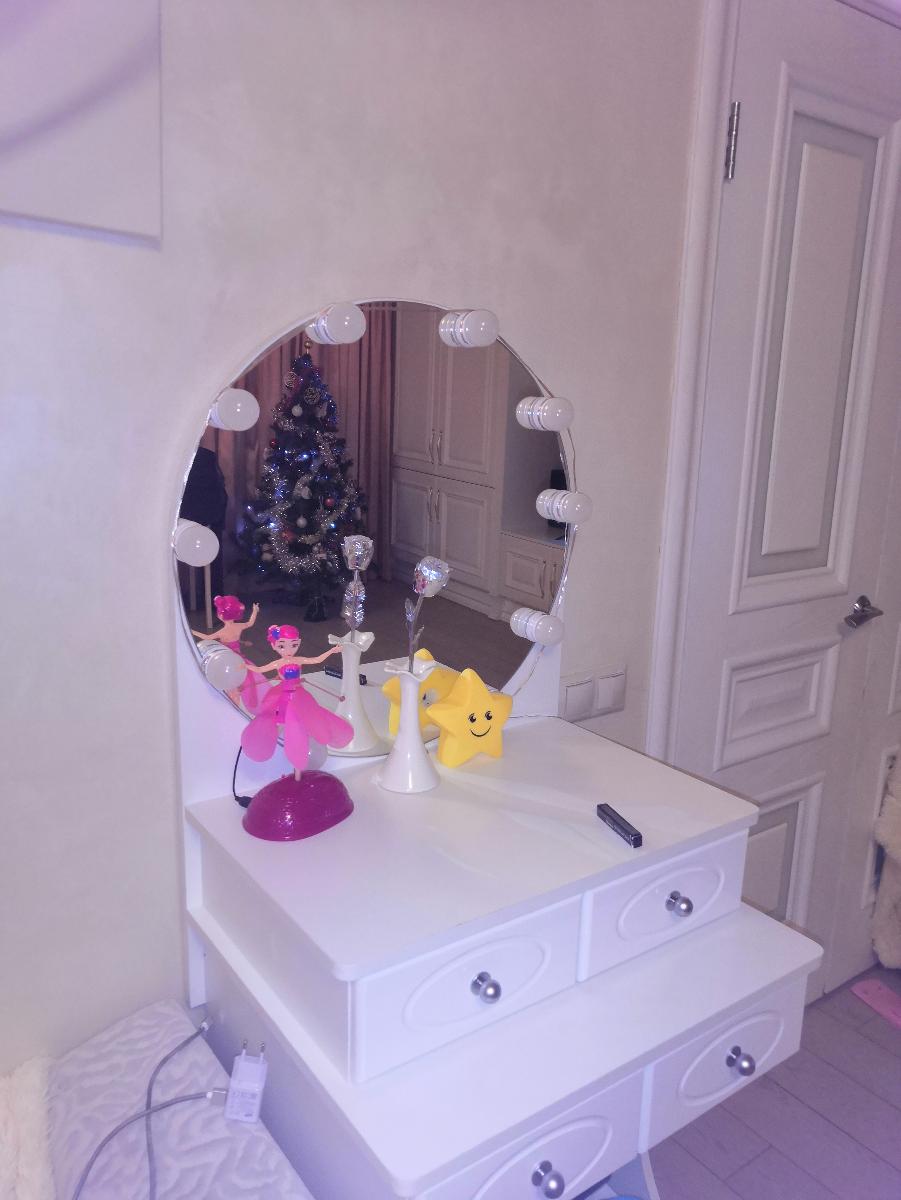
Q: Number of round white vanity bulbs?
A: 9